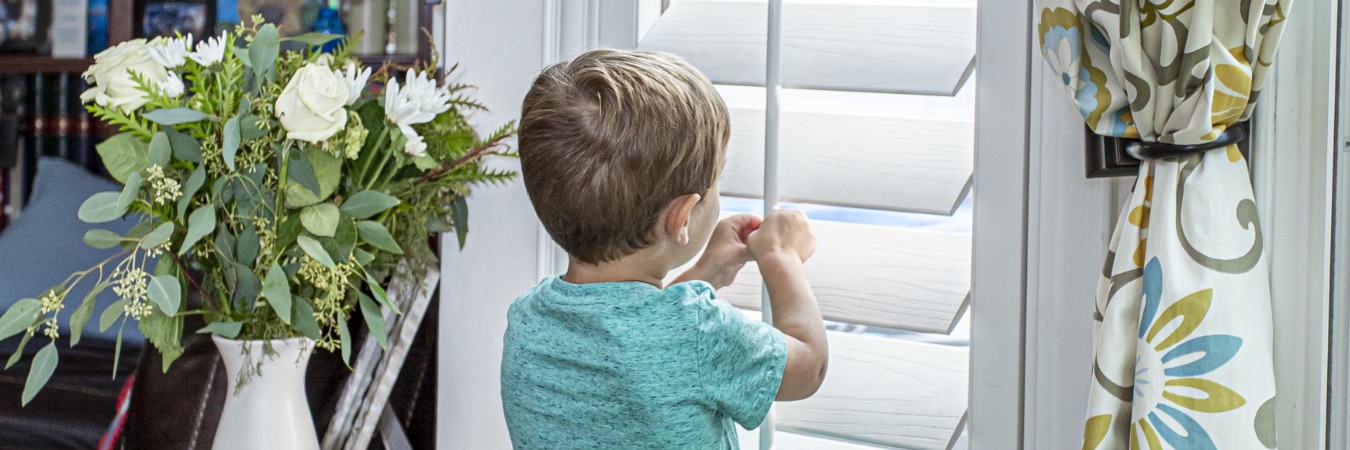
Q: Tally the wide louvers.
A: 4